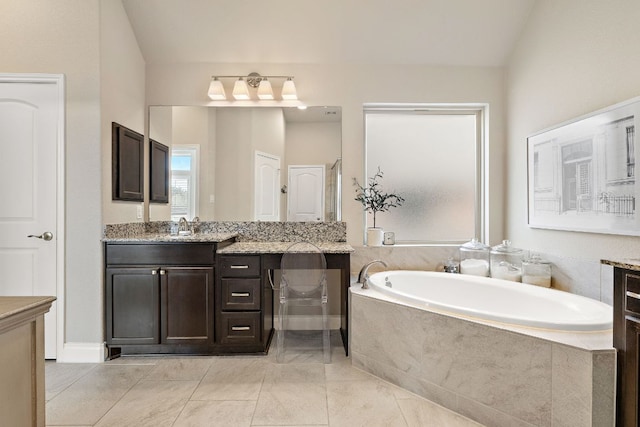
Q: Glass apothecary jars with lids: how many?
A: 3